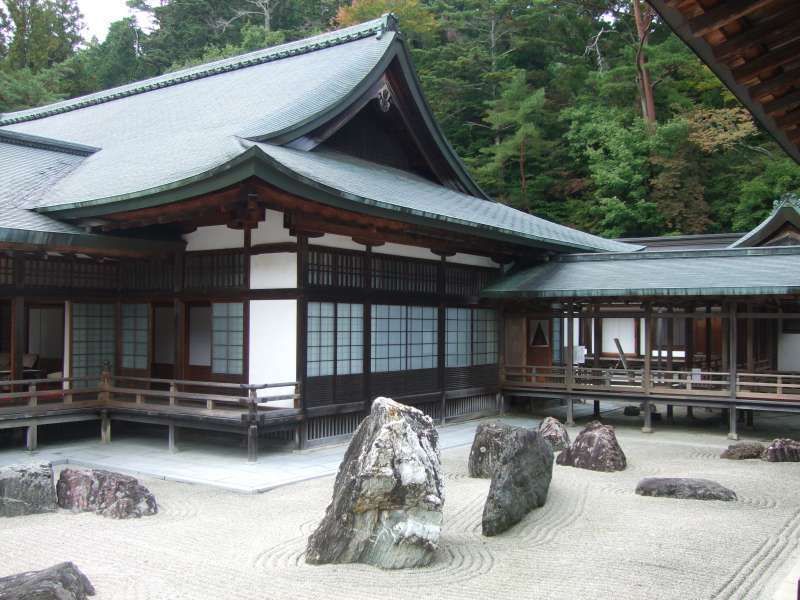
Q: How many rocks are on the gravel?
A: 11